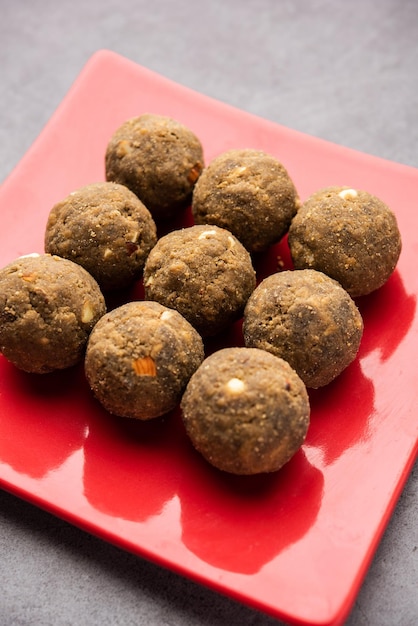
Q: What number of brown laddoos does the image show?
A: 9